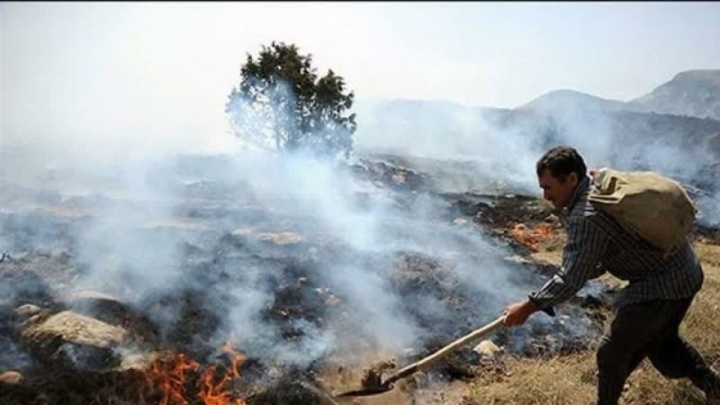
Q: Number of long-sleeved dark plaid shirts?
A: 1